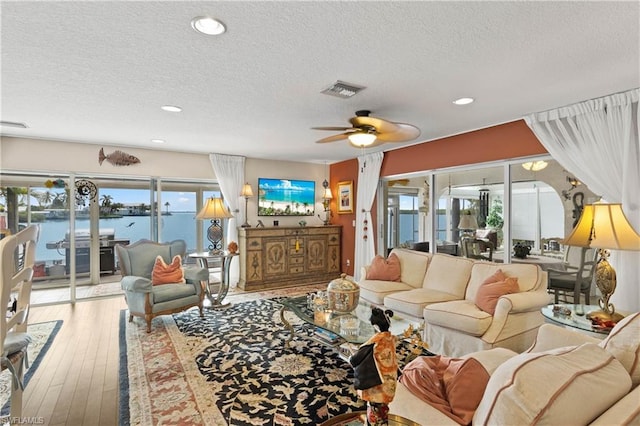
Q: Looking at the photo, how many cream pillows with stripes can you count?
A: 2